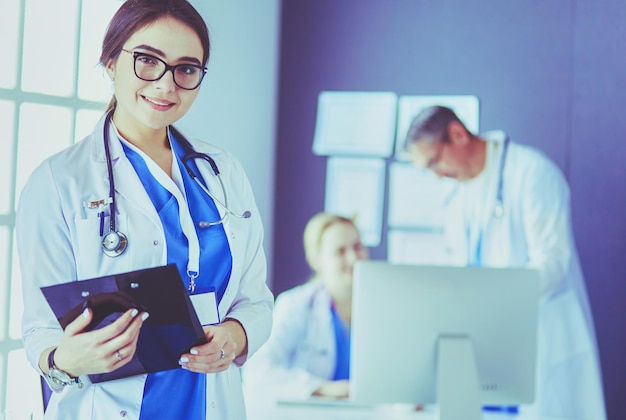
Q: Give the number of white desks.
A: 1